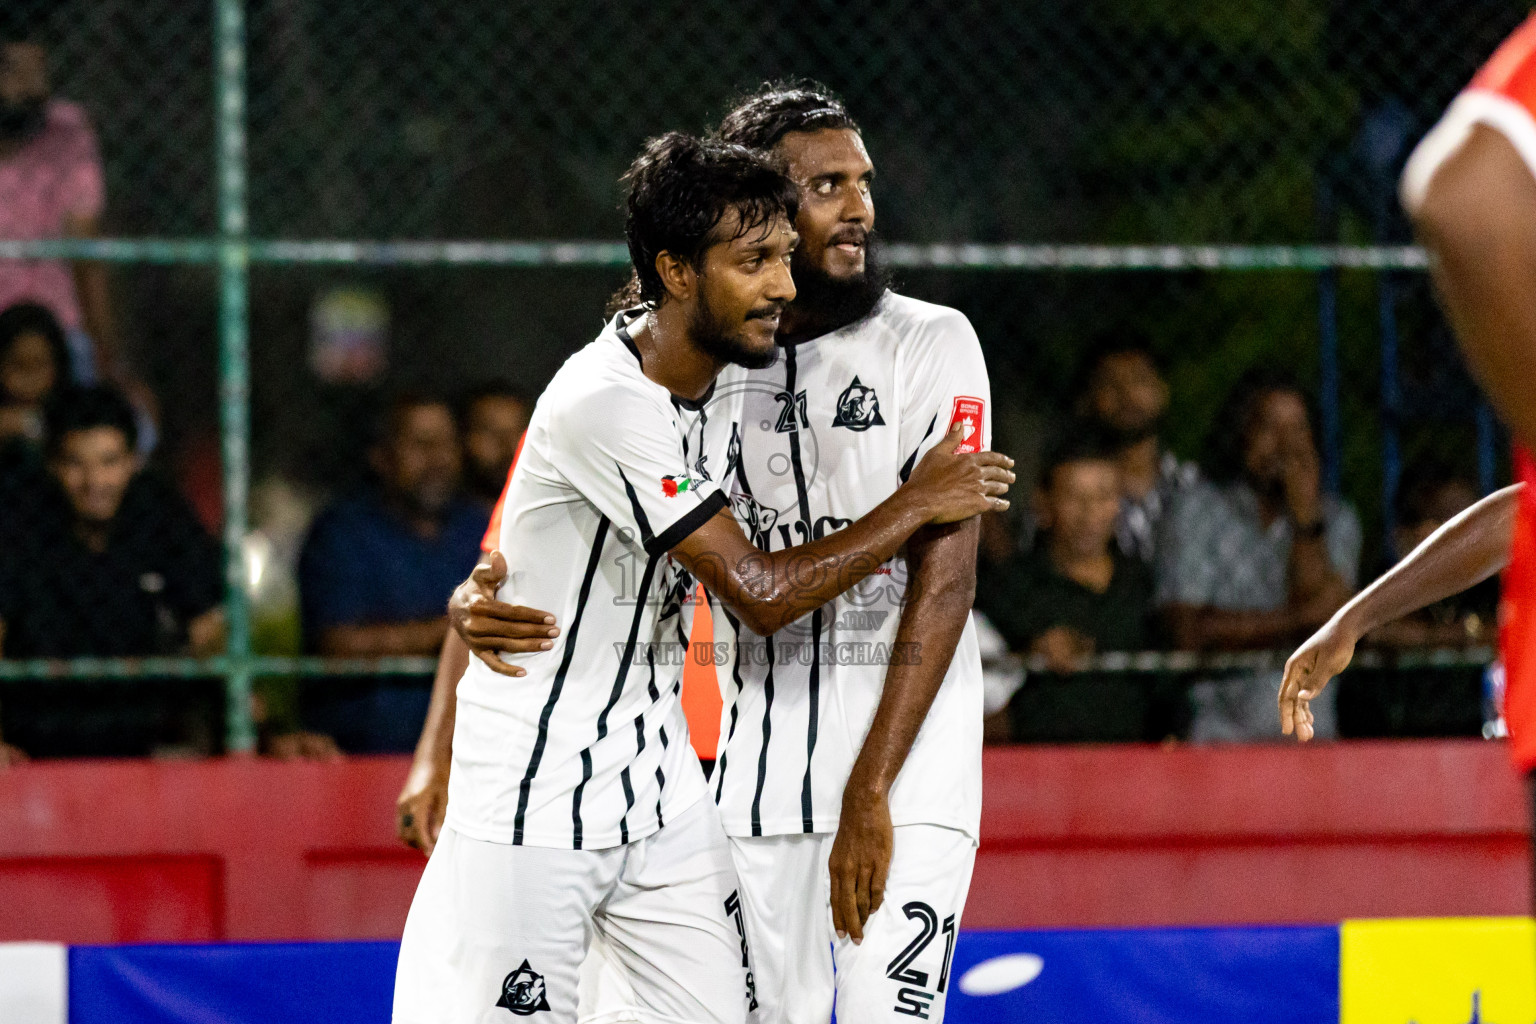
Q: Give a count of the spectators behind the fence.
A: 9